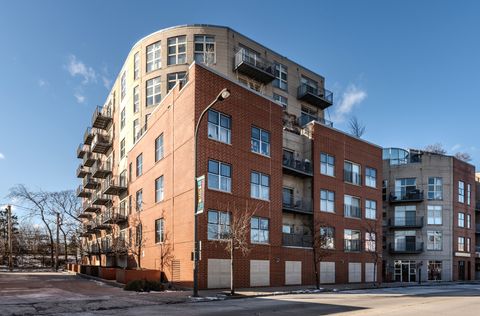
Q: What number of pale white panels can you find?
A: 6